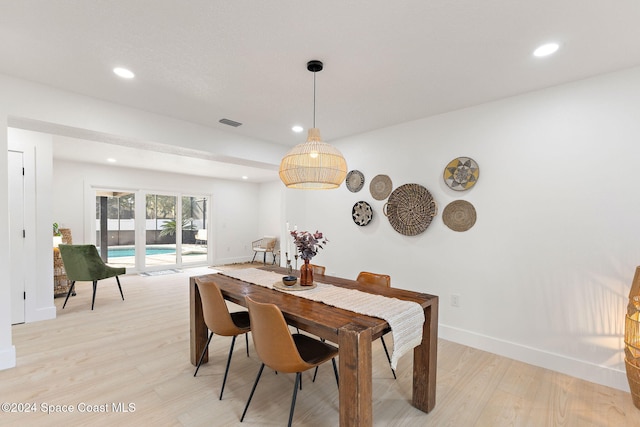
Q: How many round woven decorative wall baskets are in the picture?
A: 6